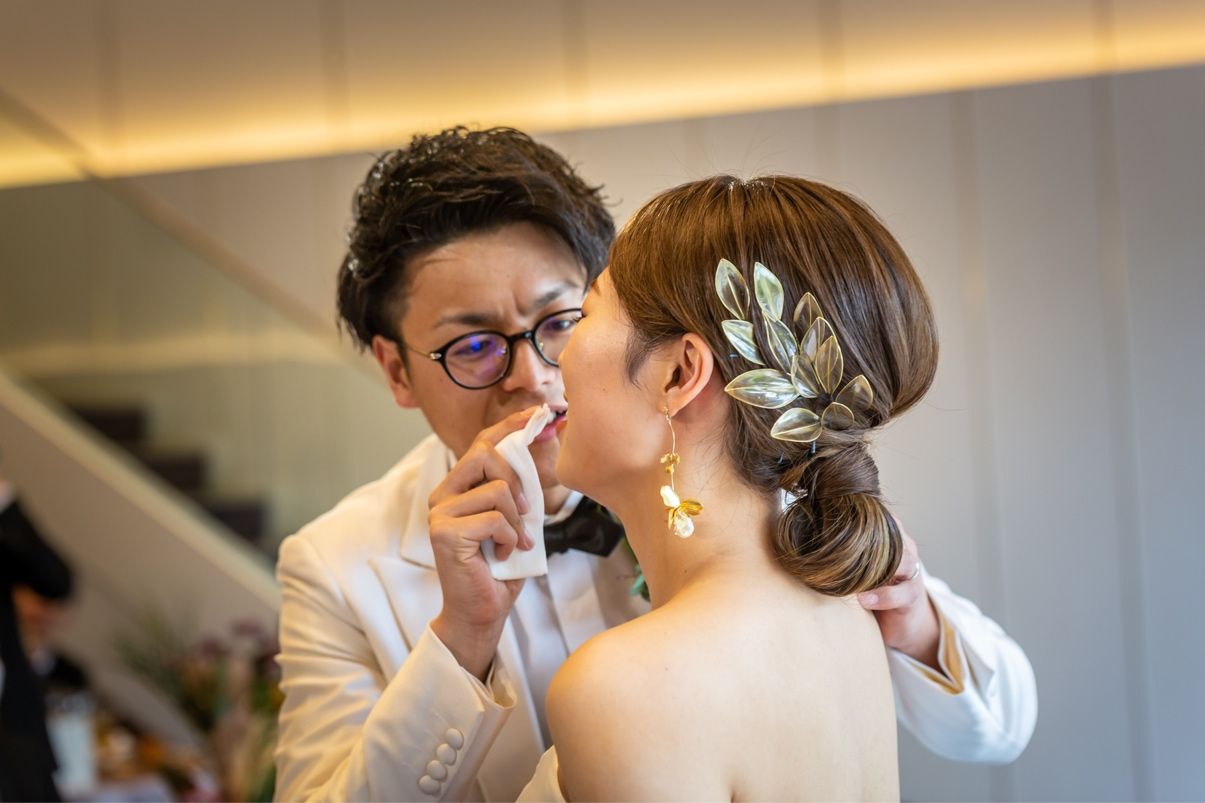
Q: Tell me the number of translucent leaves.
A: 12